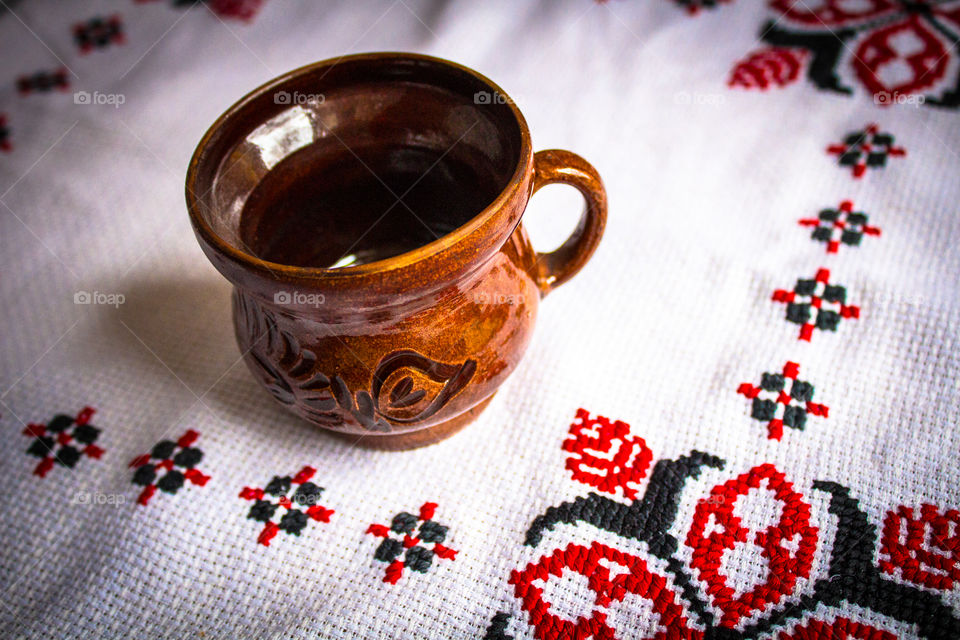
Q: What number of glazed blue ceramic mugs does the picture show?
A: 0